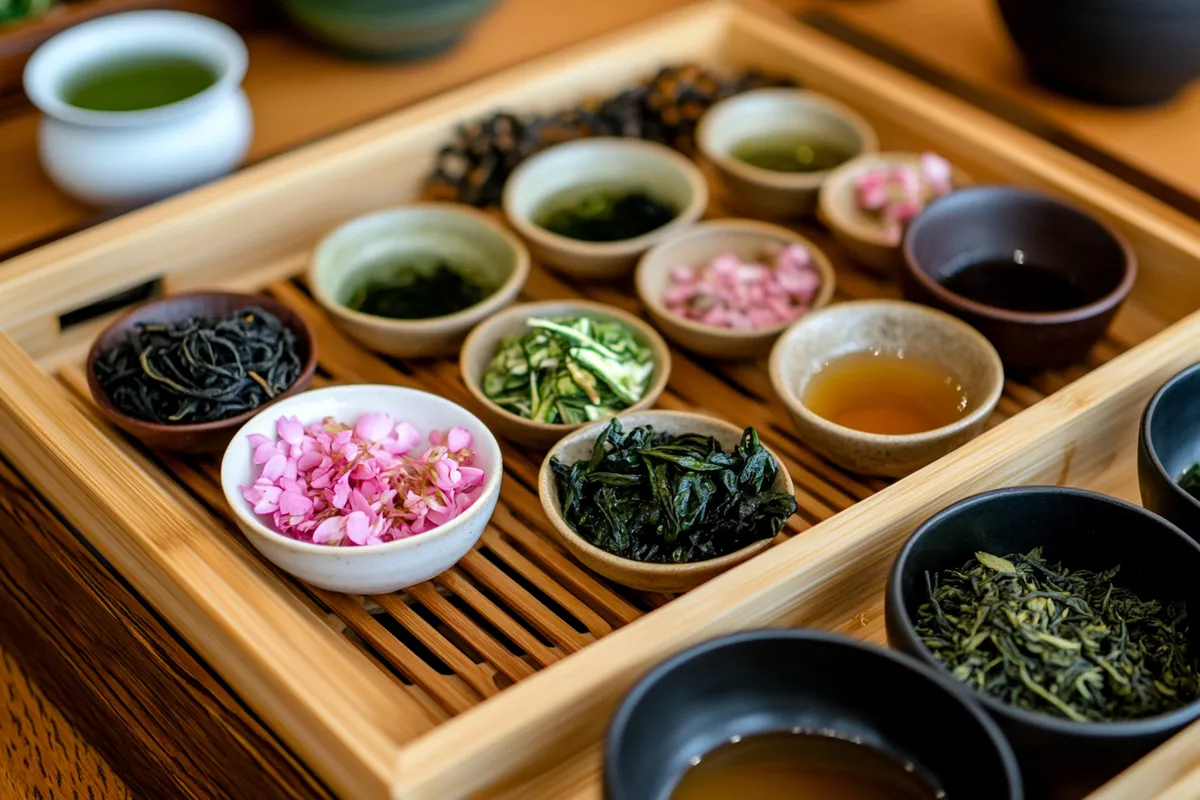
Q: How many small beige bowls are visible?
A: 8